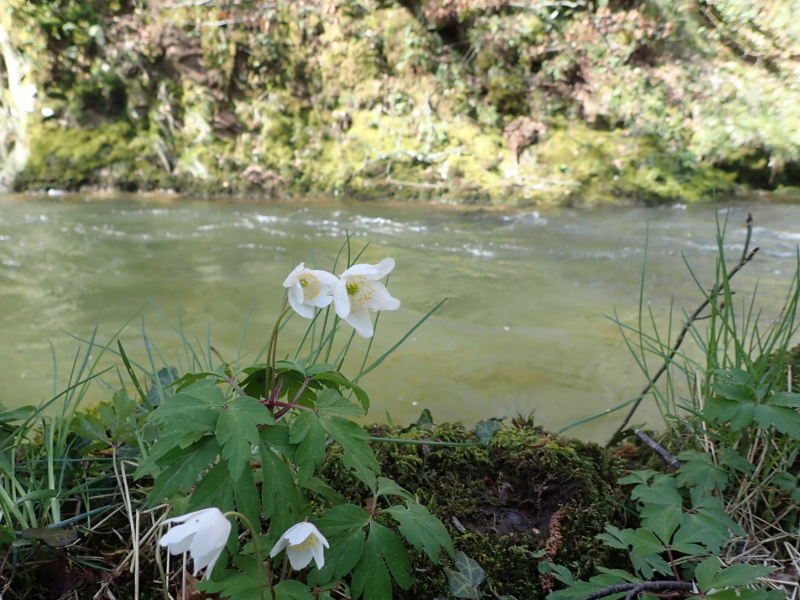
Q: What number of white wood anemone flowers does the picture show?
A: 4